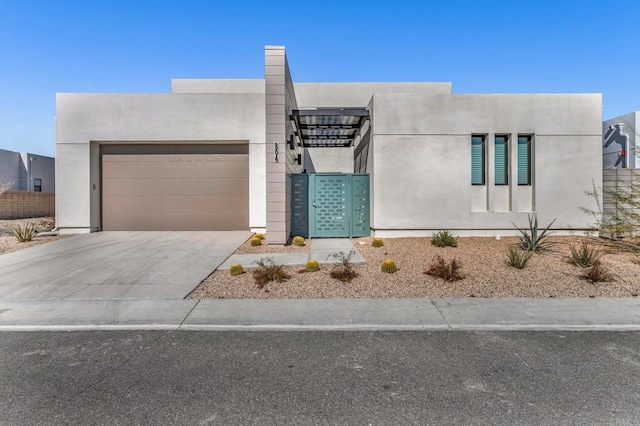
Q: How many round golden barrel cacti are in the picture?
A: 7